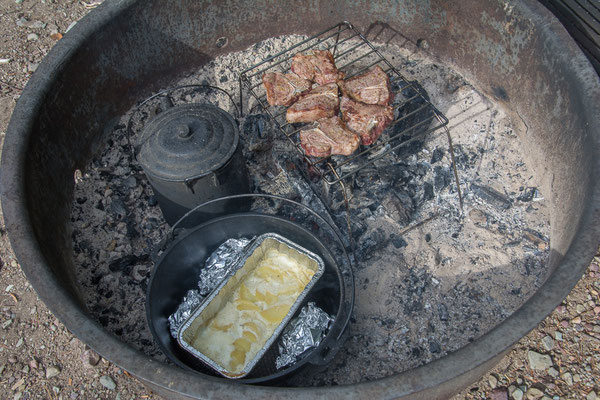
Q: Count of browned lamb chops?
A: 6